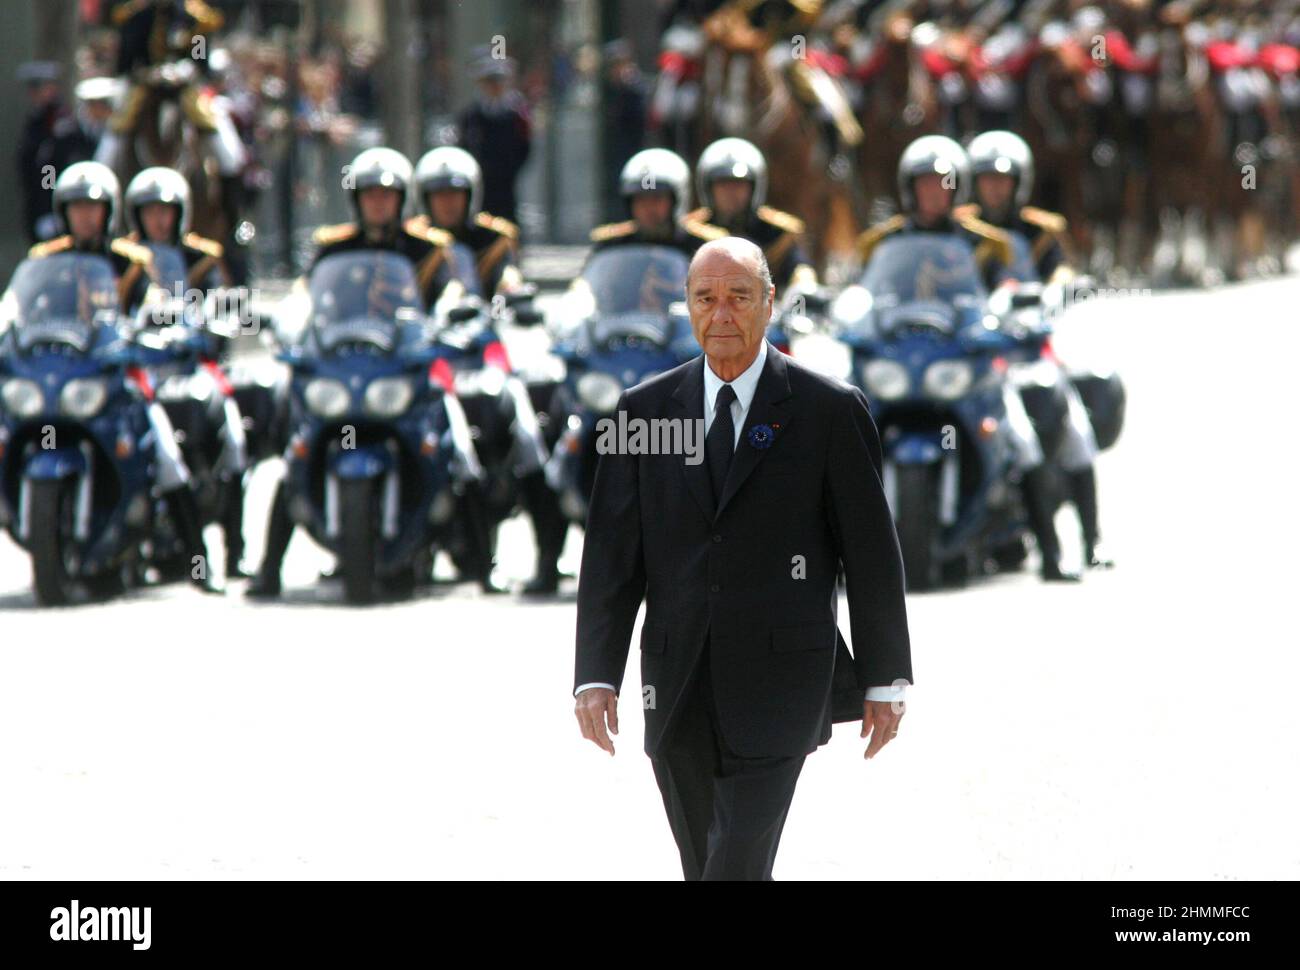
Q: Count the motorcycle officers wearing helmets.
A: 8